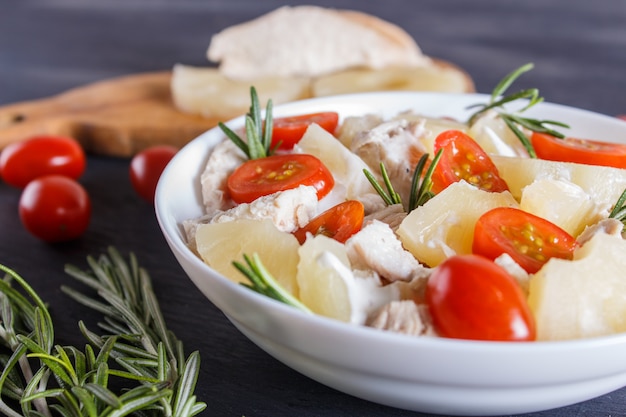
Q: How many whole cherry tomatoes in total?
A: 4